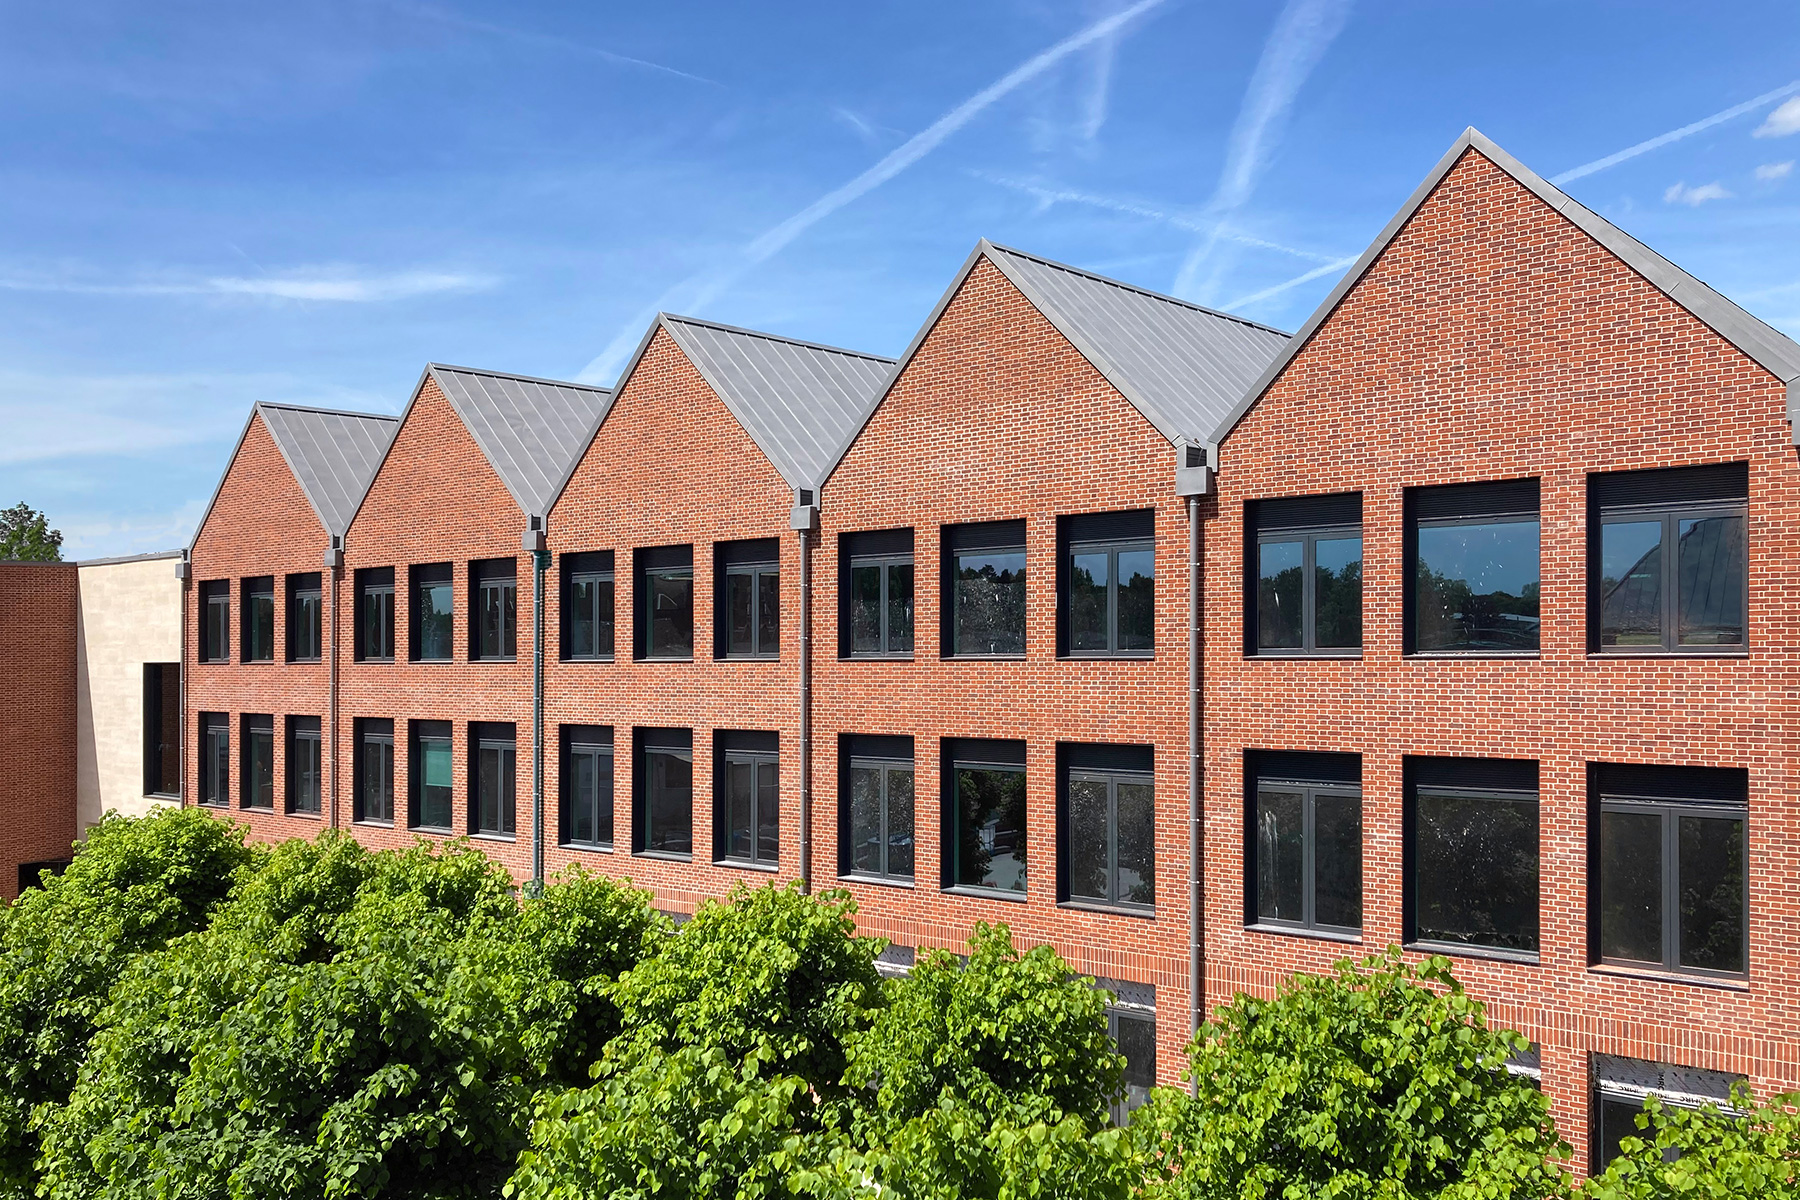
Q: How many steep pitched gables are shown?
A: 5